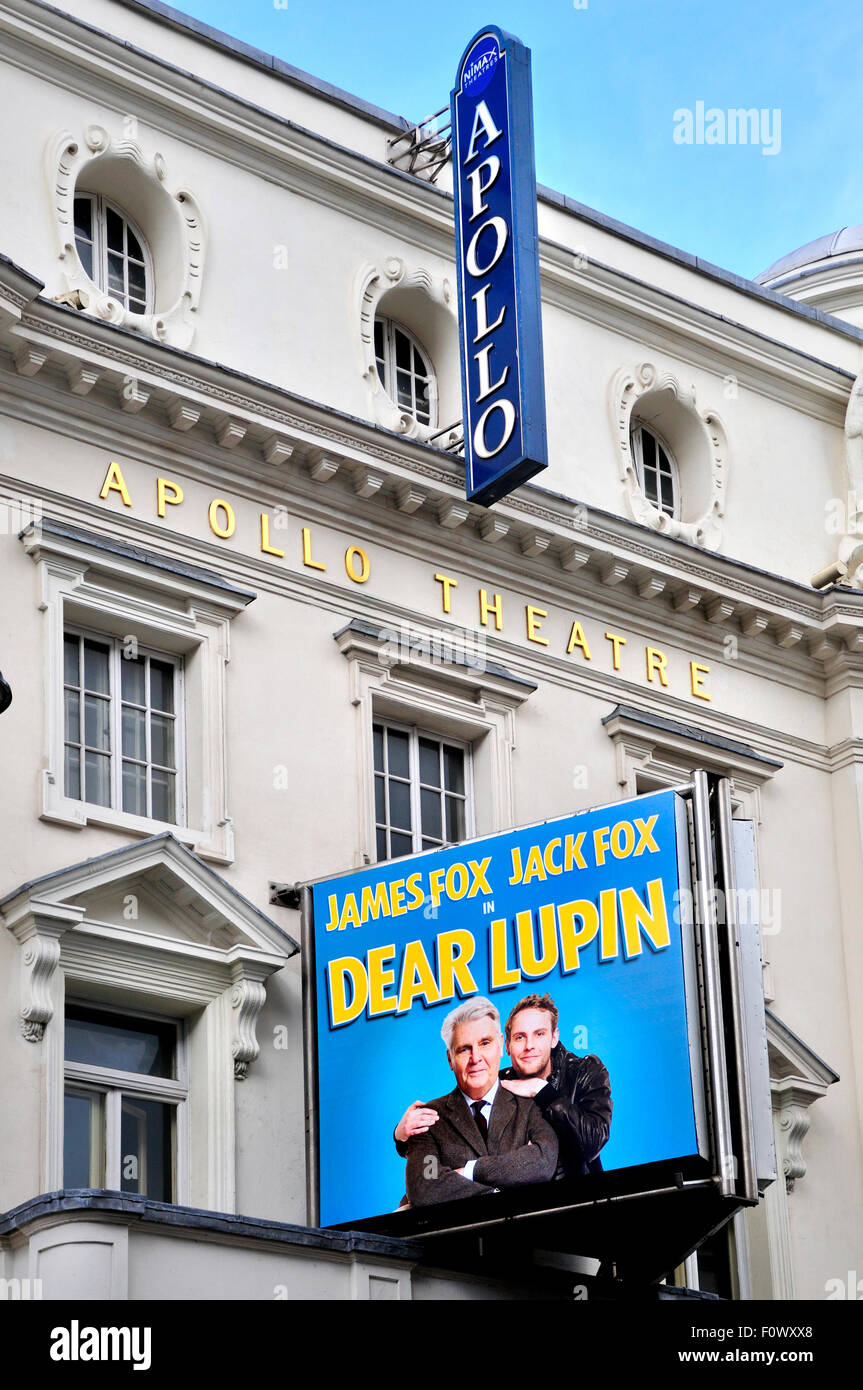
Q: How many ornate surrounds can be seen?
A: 3